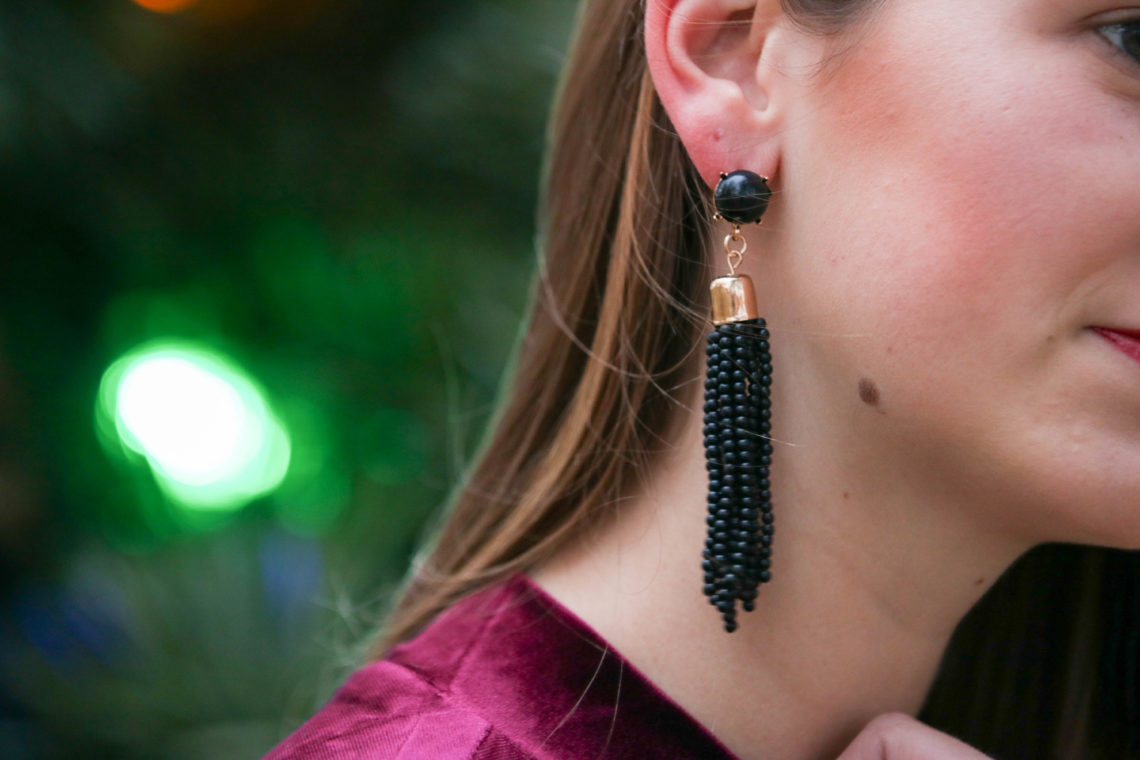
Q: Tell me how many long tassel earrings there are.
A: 1